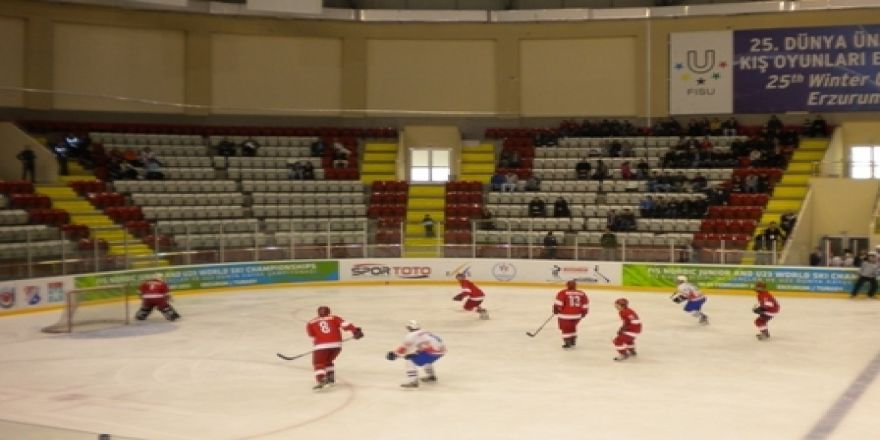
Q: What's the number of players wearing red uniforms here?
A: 6